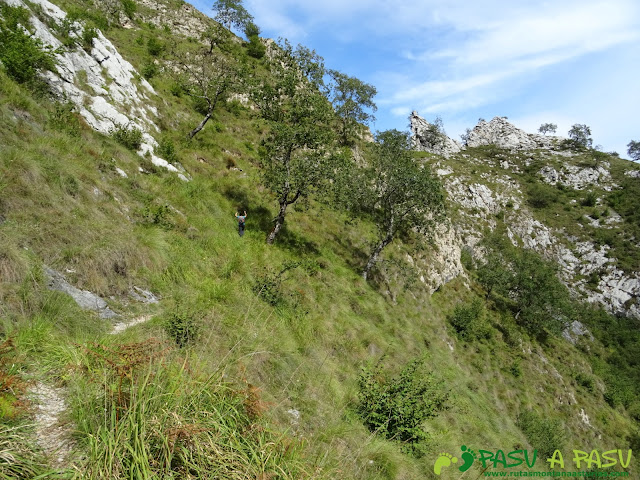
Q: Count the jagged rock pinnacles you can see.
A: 2